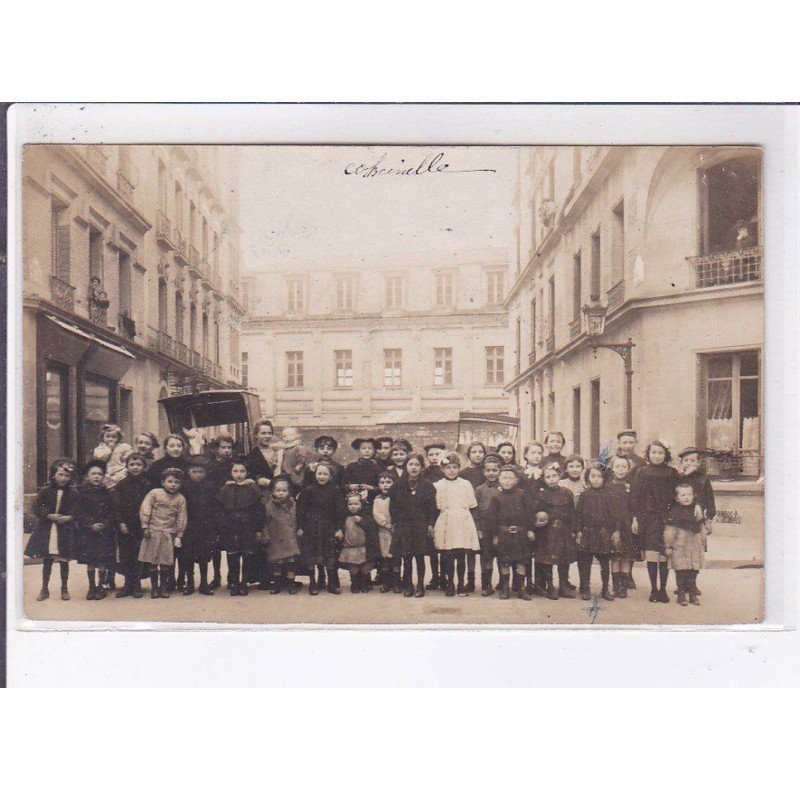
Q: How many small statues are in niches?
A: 0